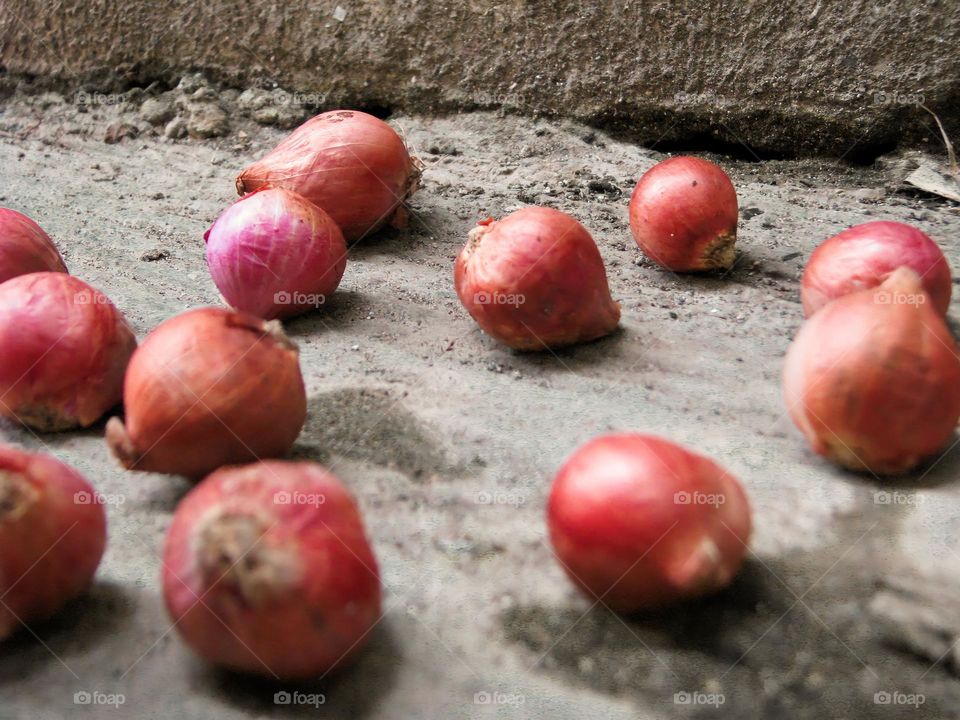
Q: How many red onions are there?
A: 12